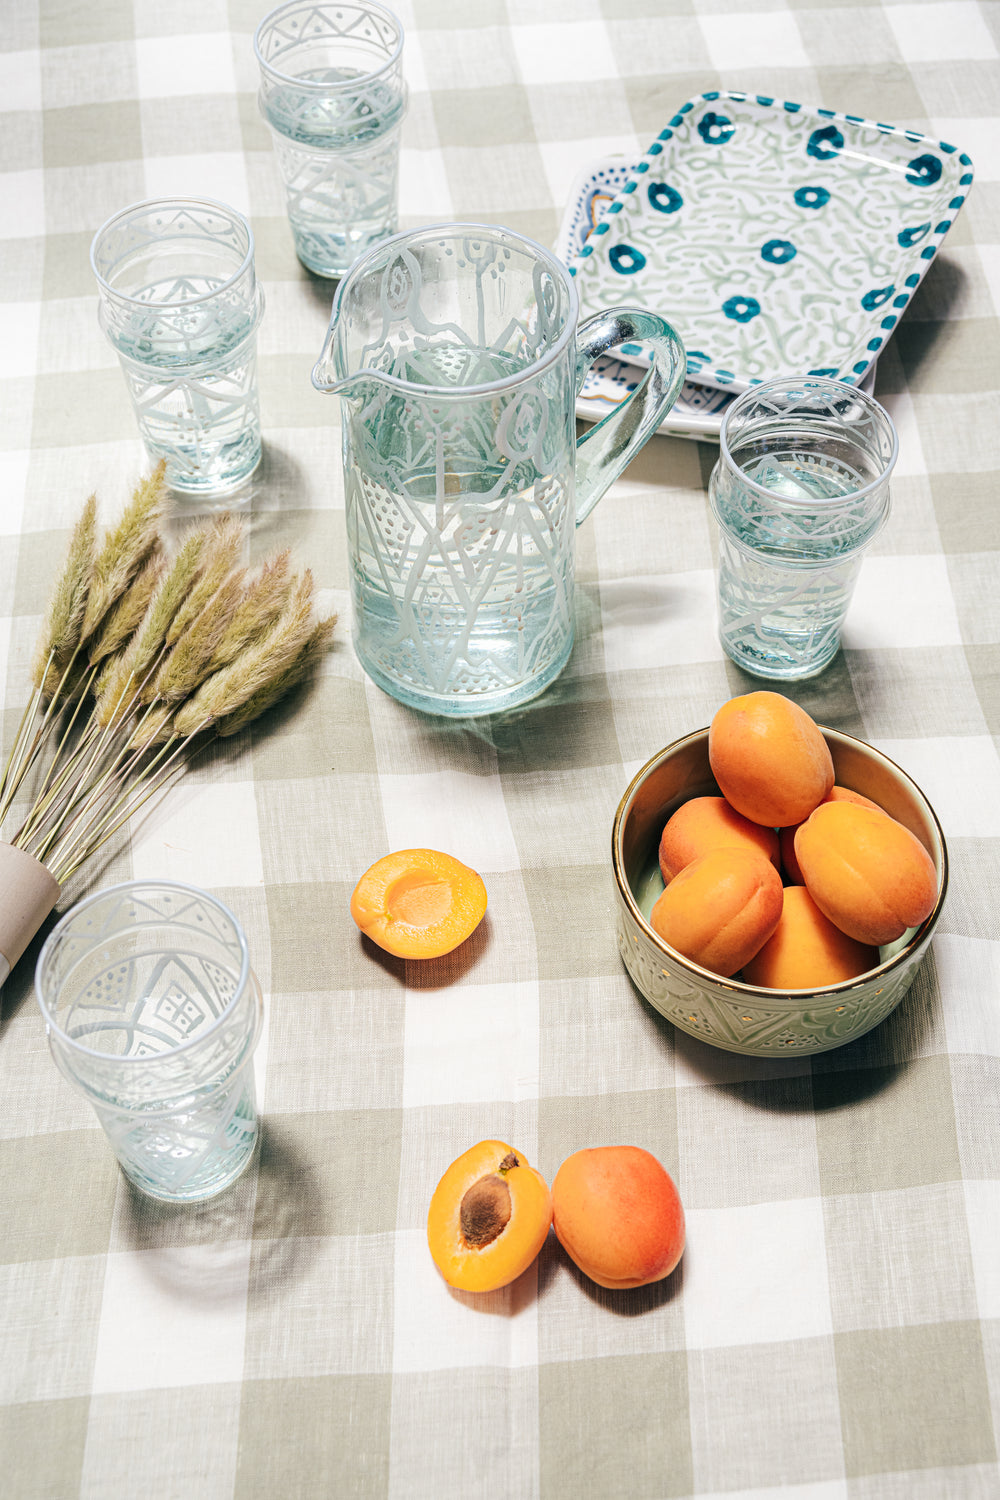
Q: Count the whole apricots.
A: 7